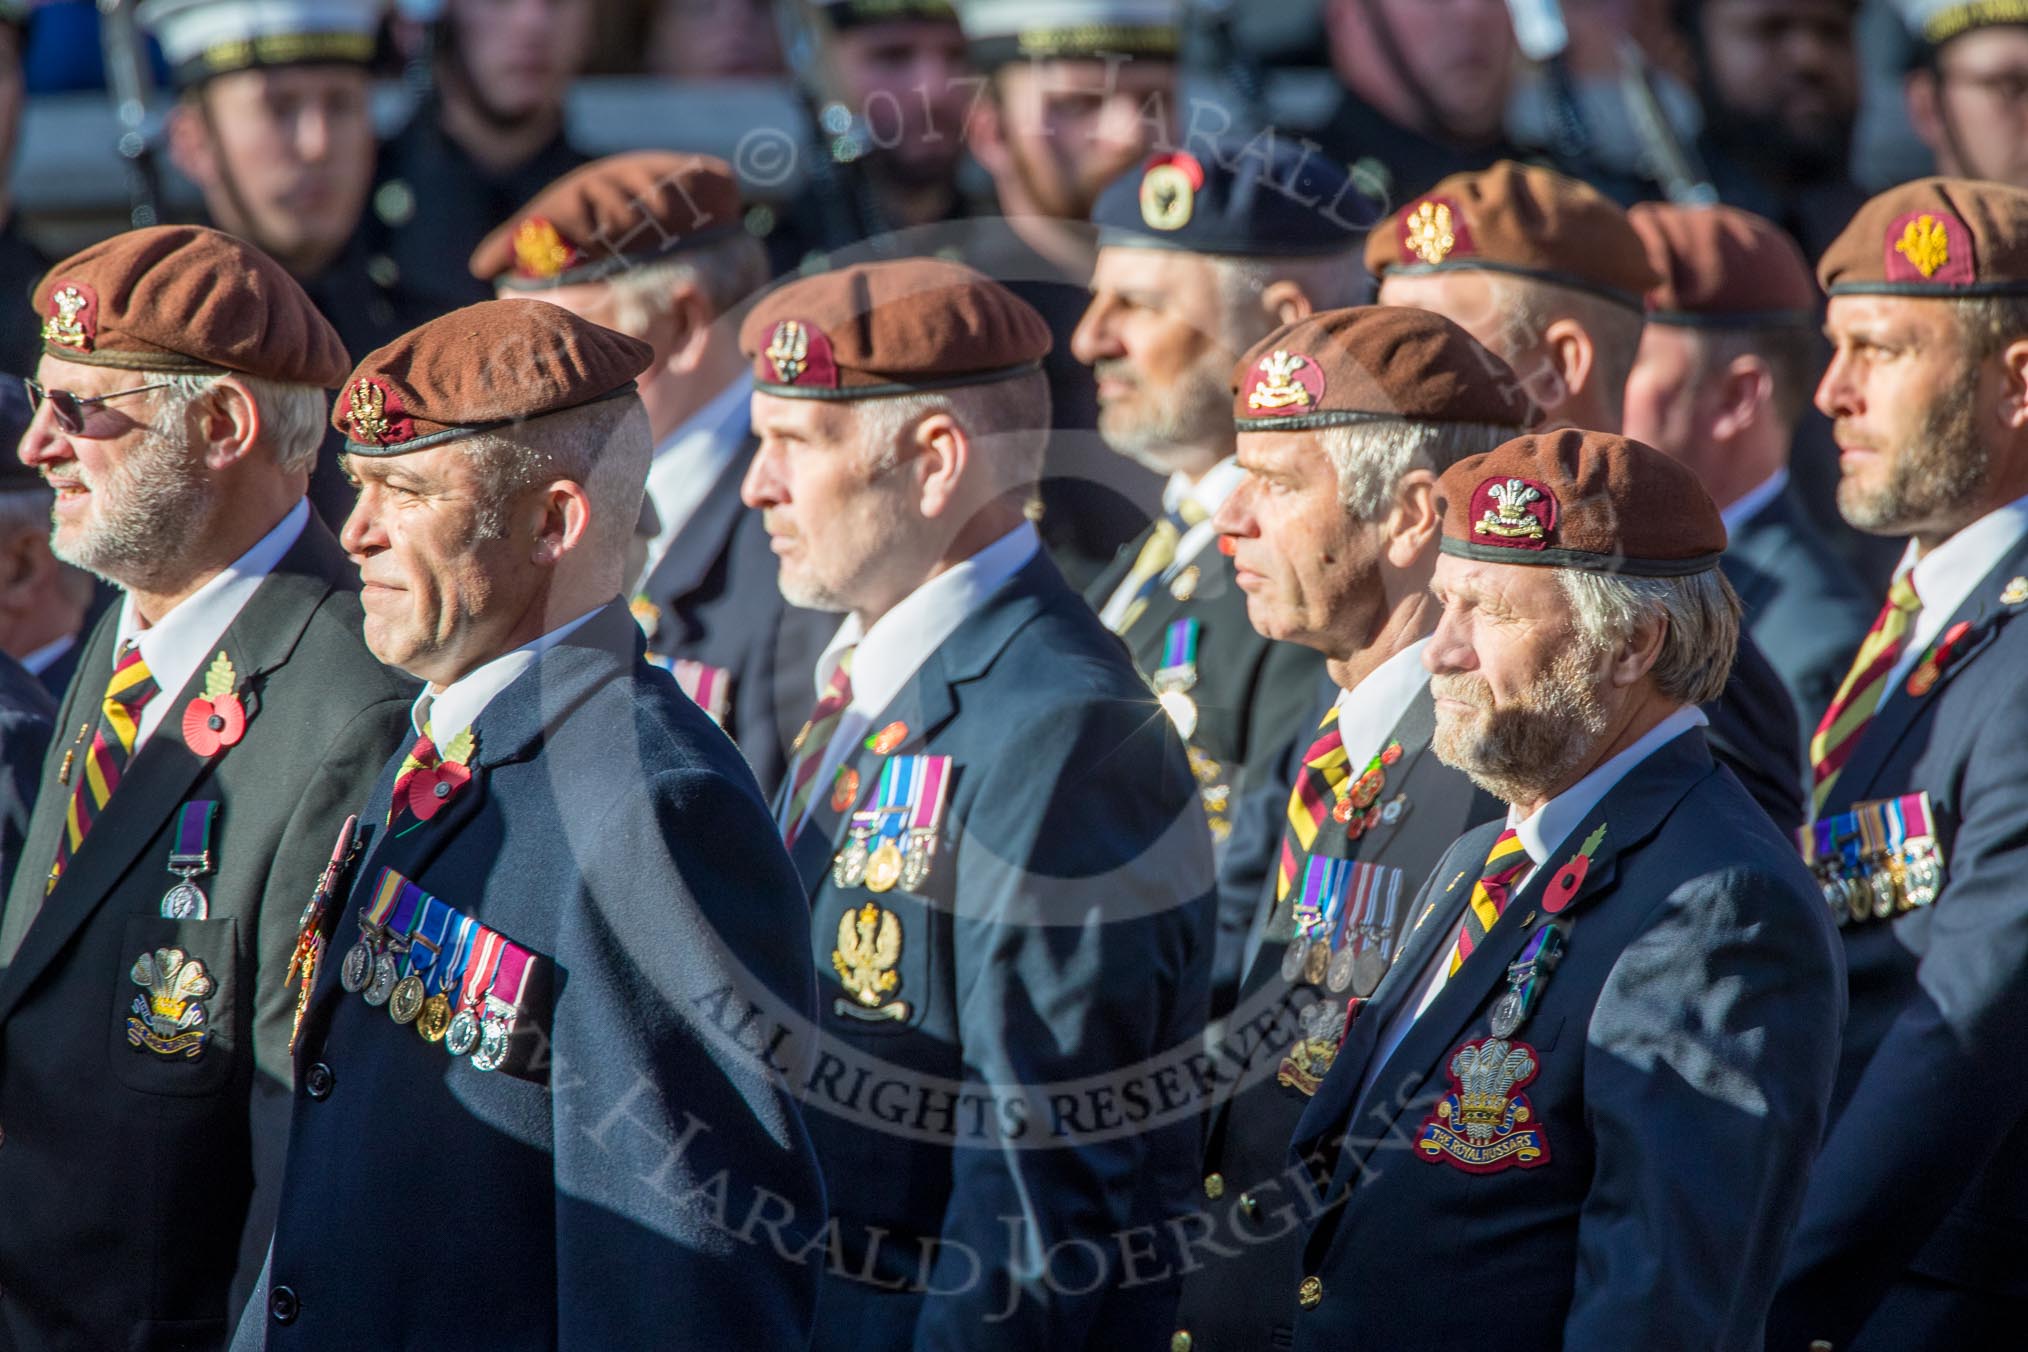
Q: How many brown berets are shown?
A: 9